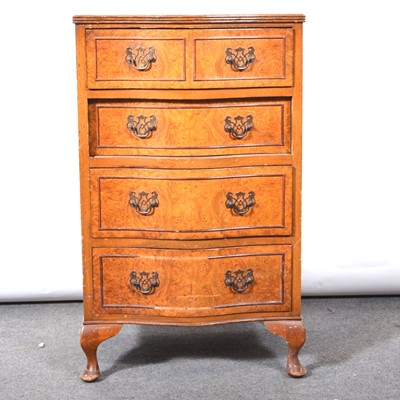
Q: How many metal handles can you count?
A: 8